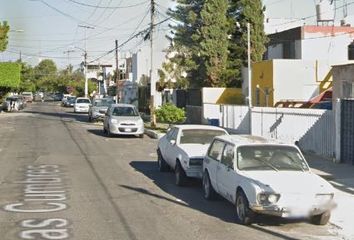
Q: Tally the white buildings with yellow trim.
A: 1